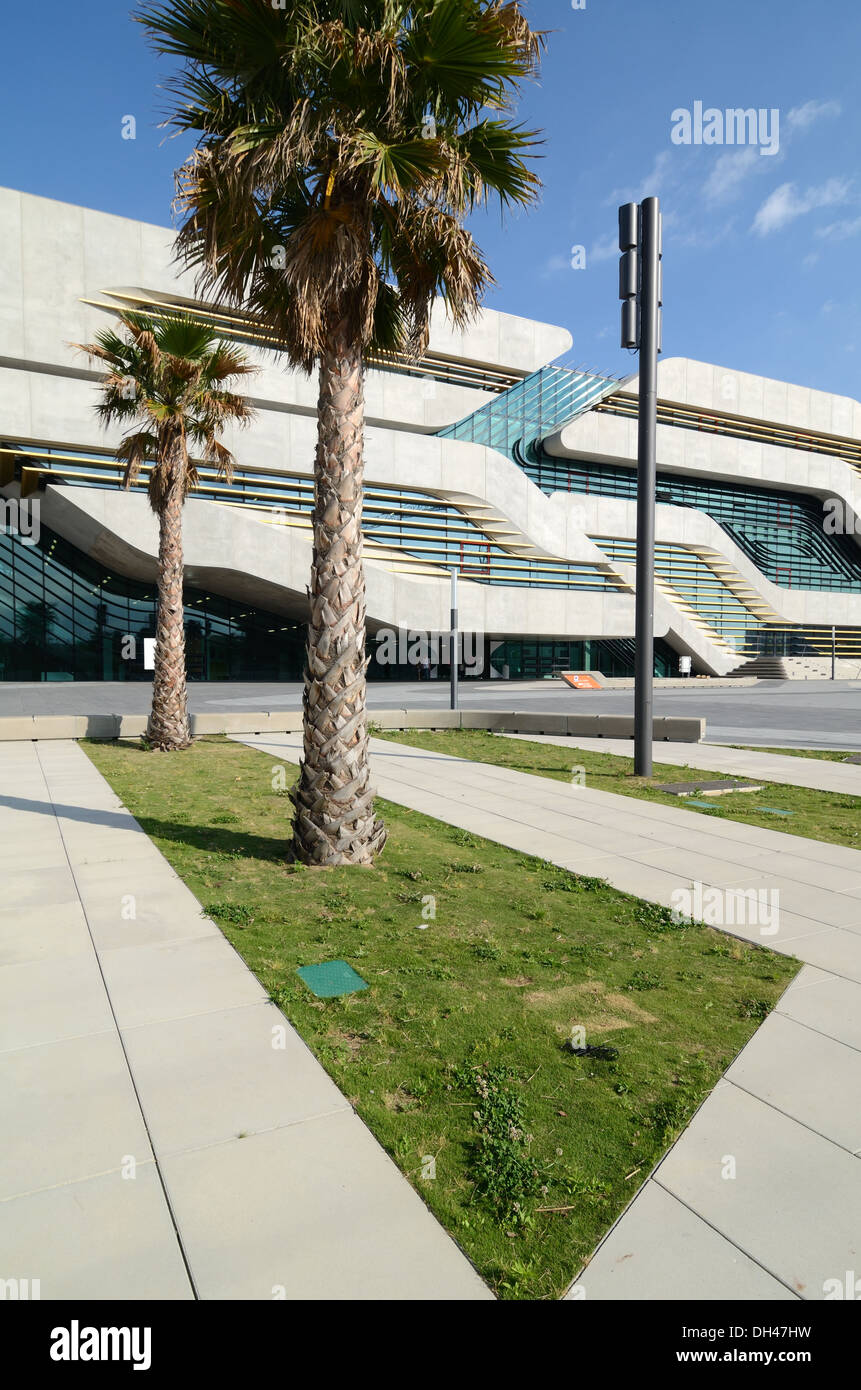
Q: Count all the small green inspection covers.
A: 3